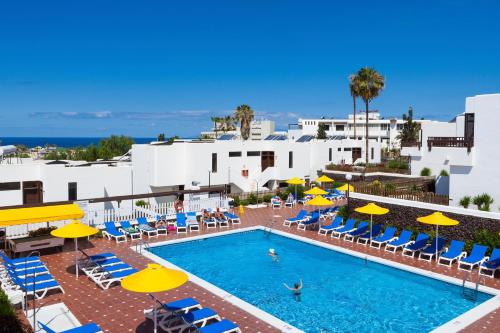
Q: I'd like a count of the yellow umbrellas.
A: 9